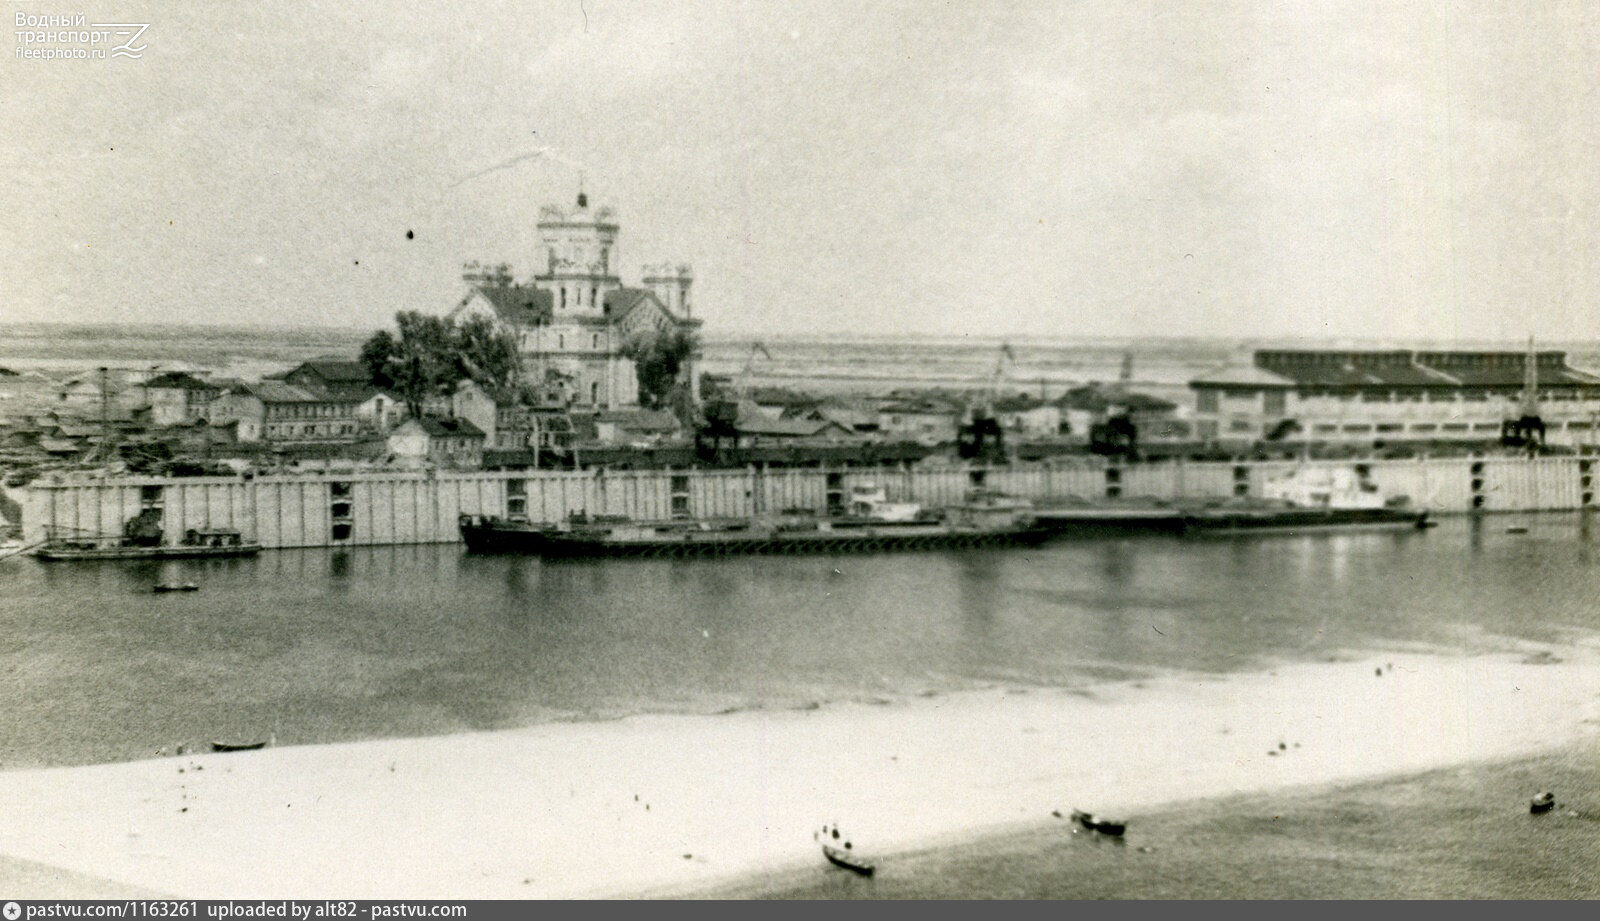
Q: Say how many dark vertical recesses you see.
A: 11